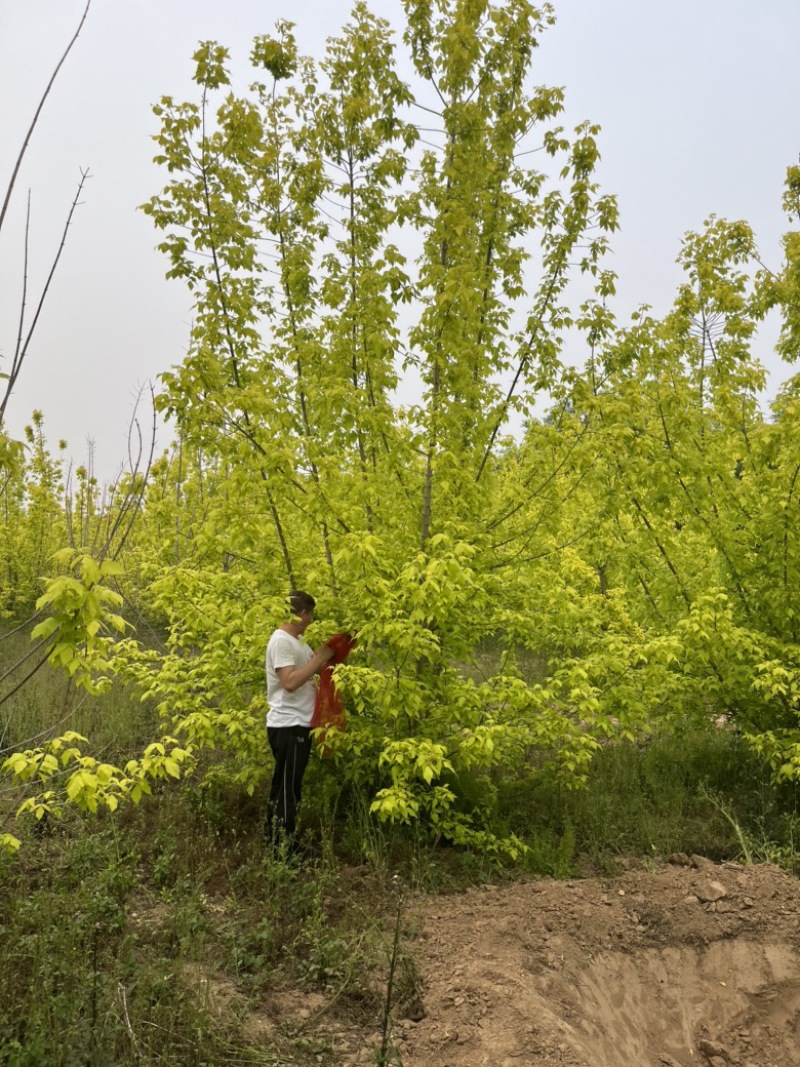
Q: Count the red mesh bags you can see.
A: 1